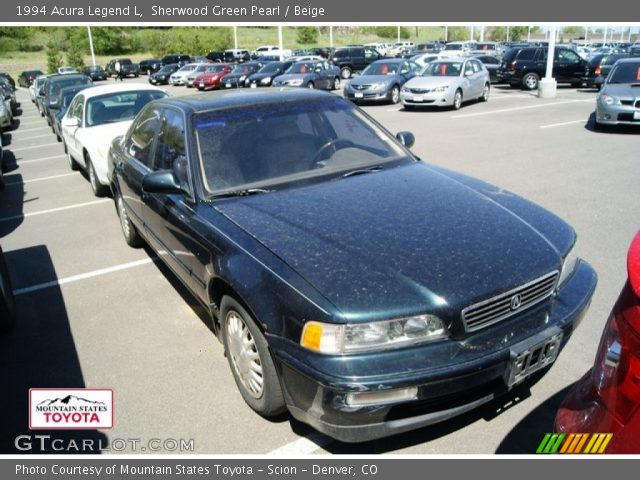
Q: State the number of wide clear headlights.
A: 2